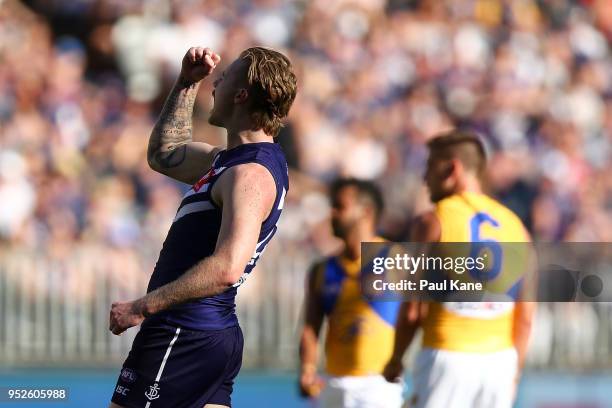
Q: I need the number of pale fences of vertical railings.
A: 1